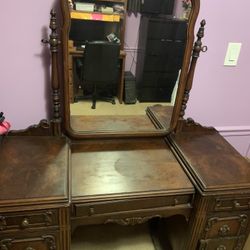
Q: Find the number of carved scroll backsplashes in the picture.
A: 2